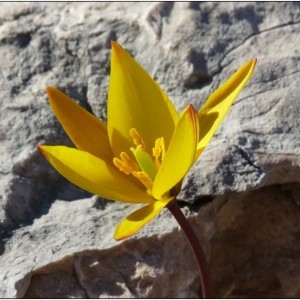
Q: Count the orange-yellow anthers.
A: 6